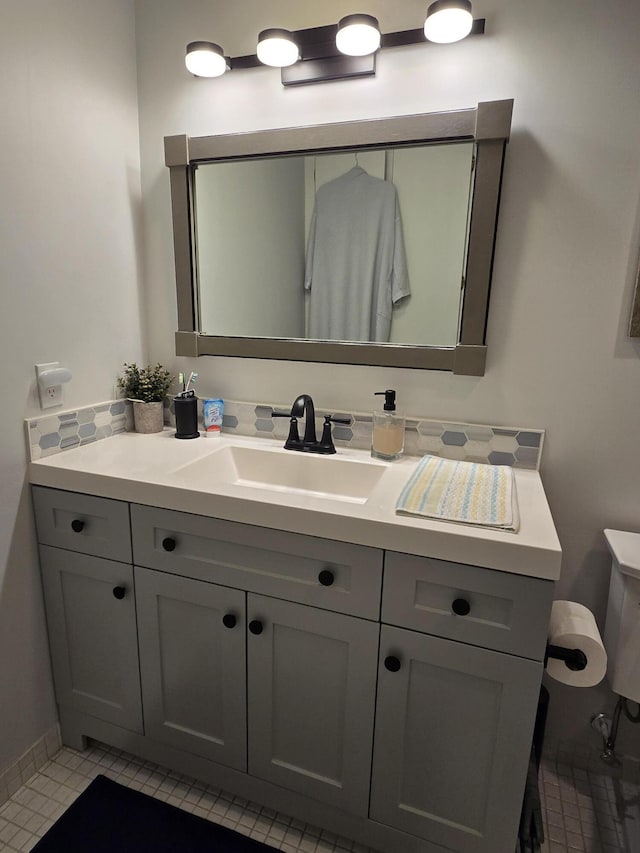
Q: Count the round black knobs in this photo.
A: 8